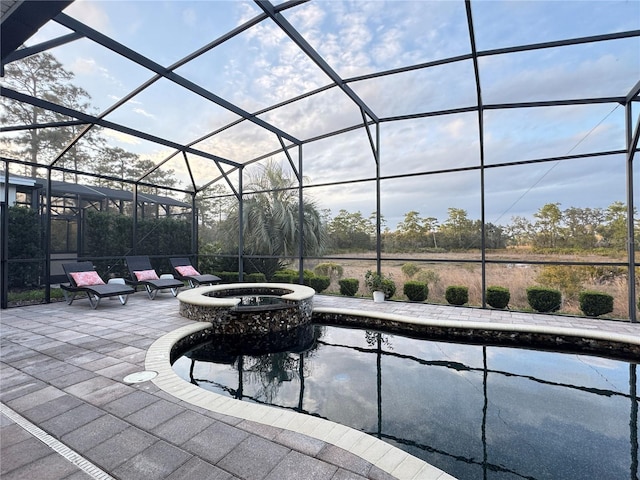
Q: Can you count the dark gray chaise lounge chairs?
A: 3